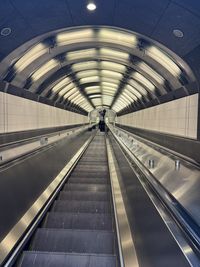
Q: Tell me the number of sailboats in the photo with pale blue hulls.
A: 0